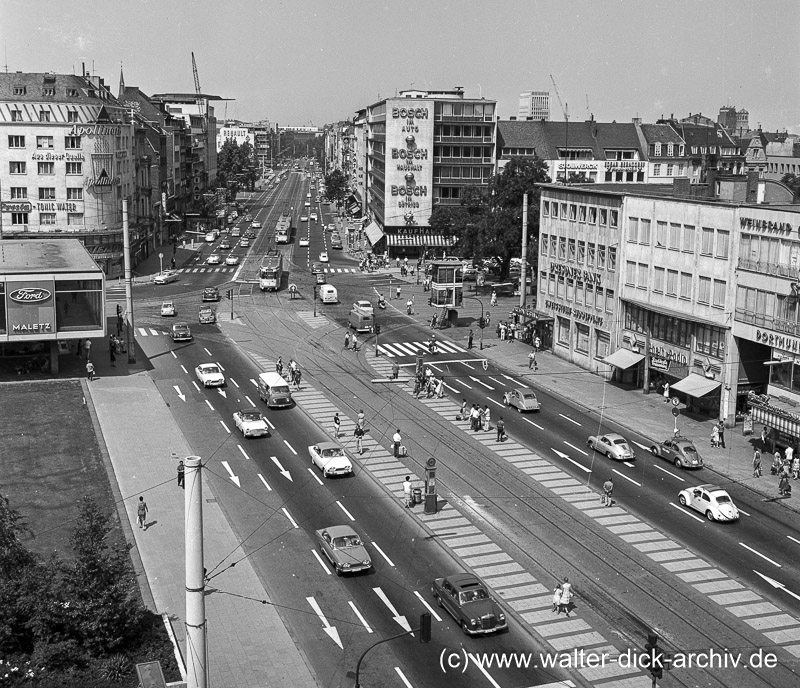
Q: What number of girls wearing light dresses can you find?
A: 2